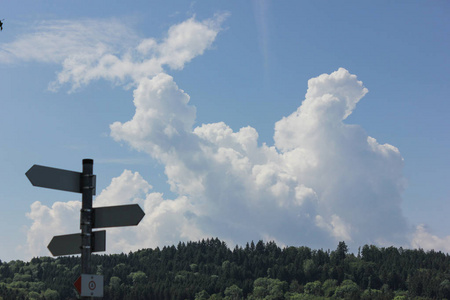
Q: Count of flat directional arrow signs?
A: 3